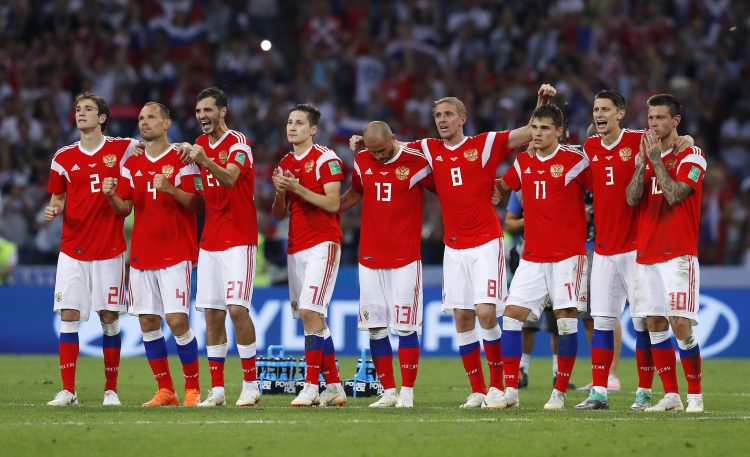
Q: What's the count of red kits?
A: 9